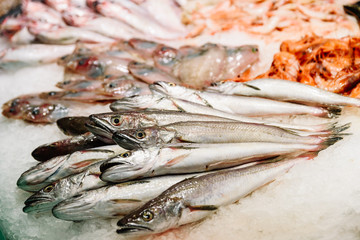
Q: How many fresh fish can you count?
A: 12